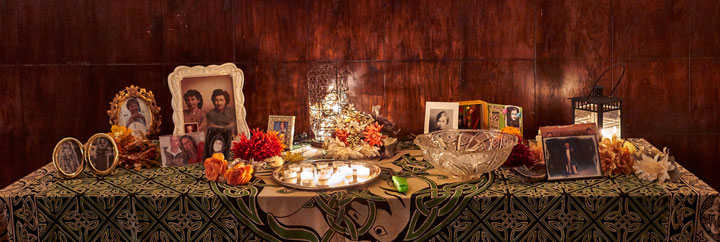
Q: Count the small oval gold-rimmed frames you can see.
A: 2